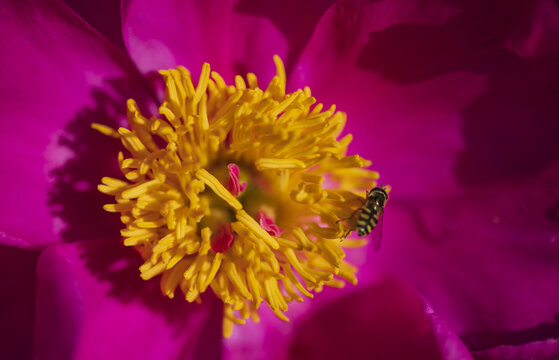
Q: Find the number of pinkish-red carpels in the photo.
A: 3